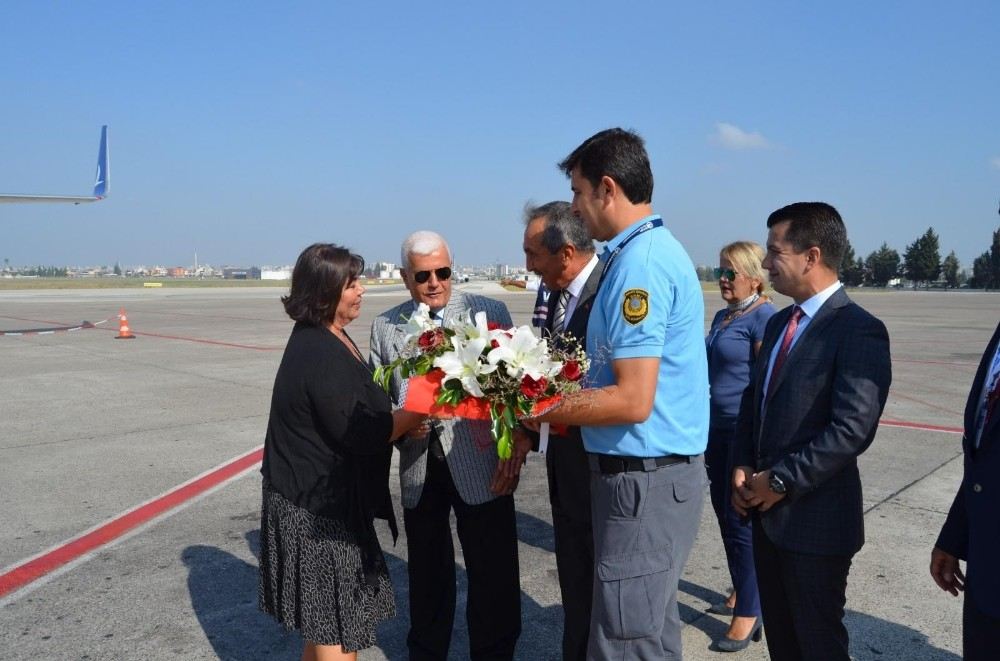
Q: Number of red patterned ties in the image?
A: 1